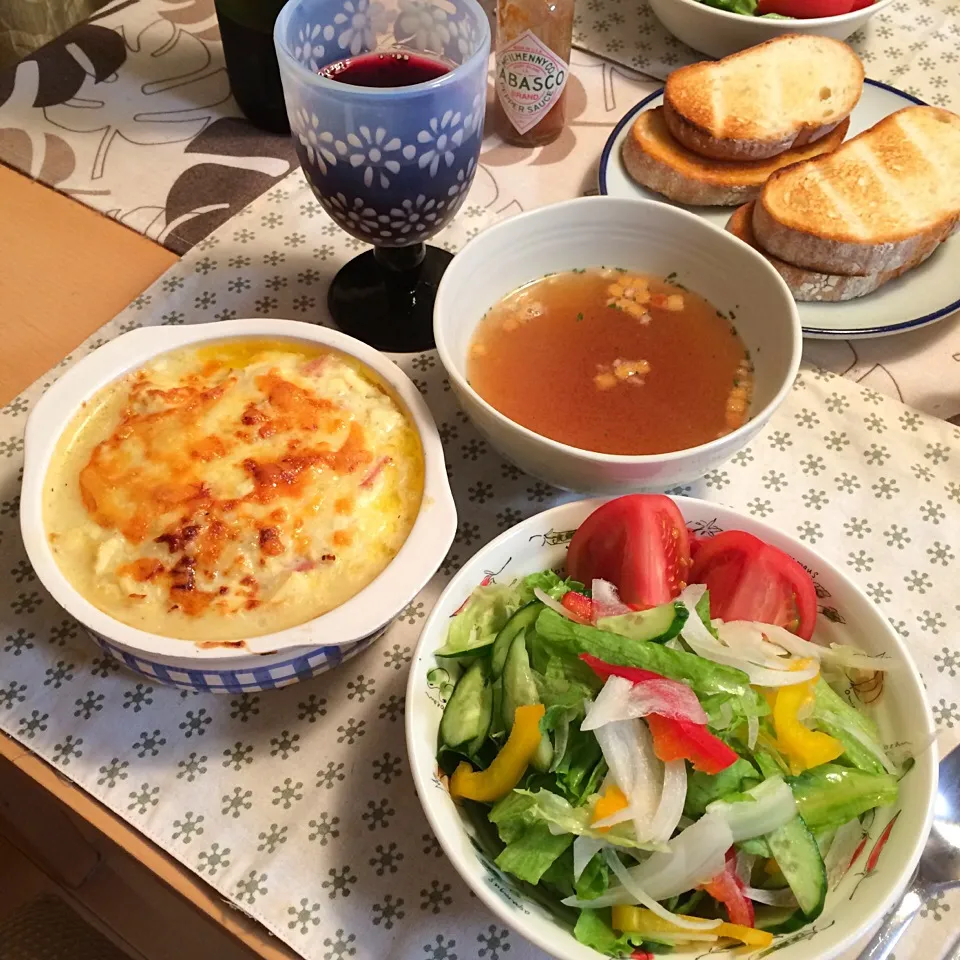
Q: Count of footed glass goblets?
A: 1